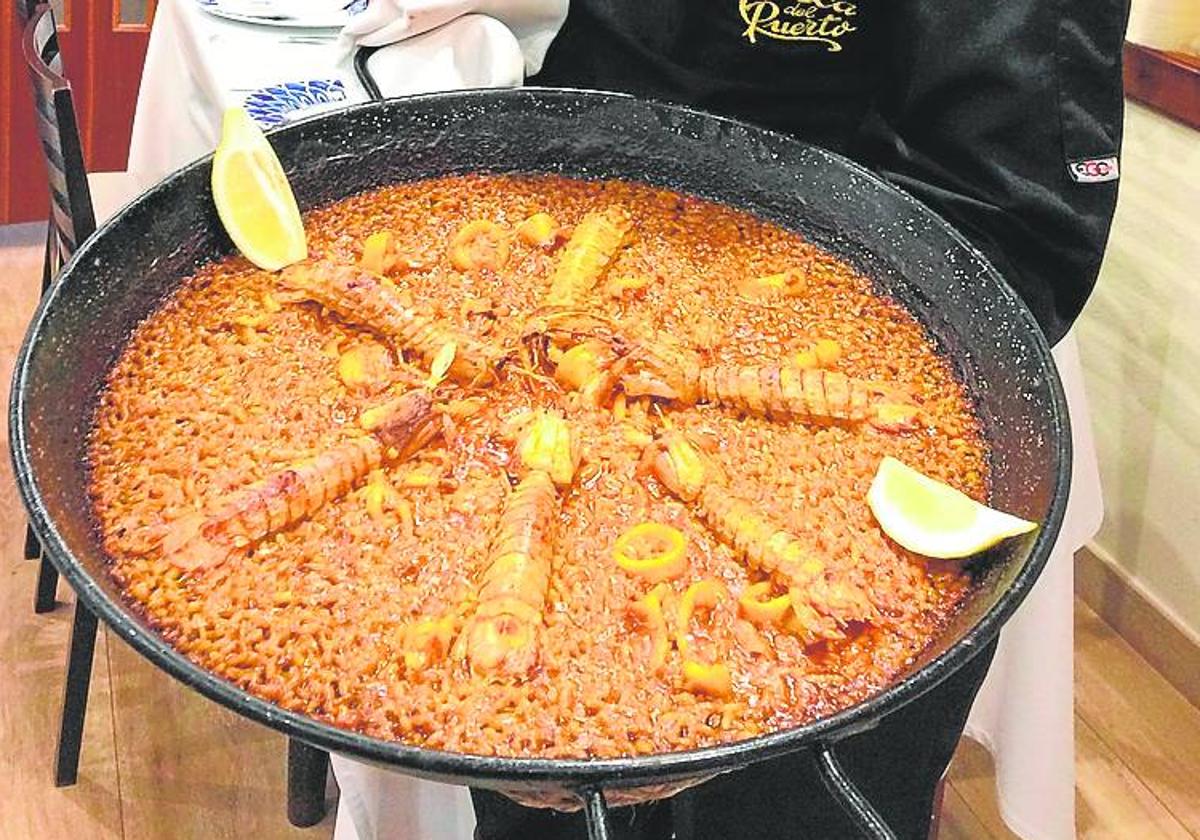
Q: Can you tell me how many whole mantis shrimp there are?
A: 6